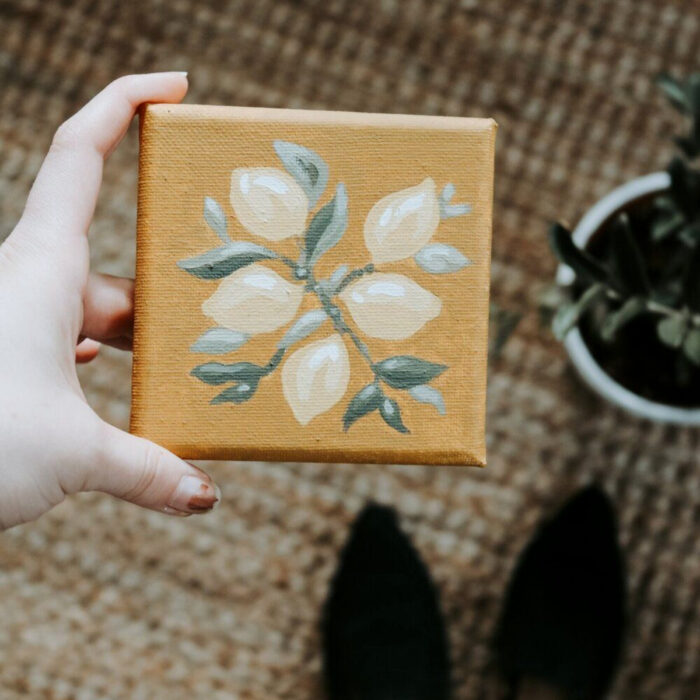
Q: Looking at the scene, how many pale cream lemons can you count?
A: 5